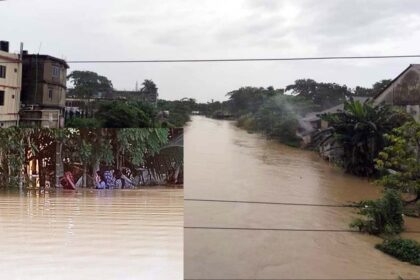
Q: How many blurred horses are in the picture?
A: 0